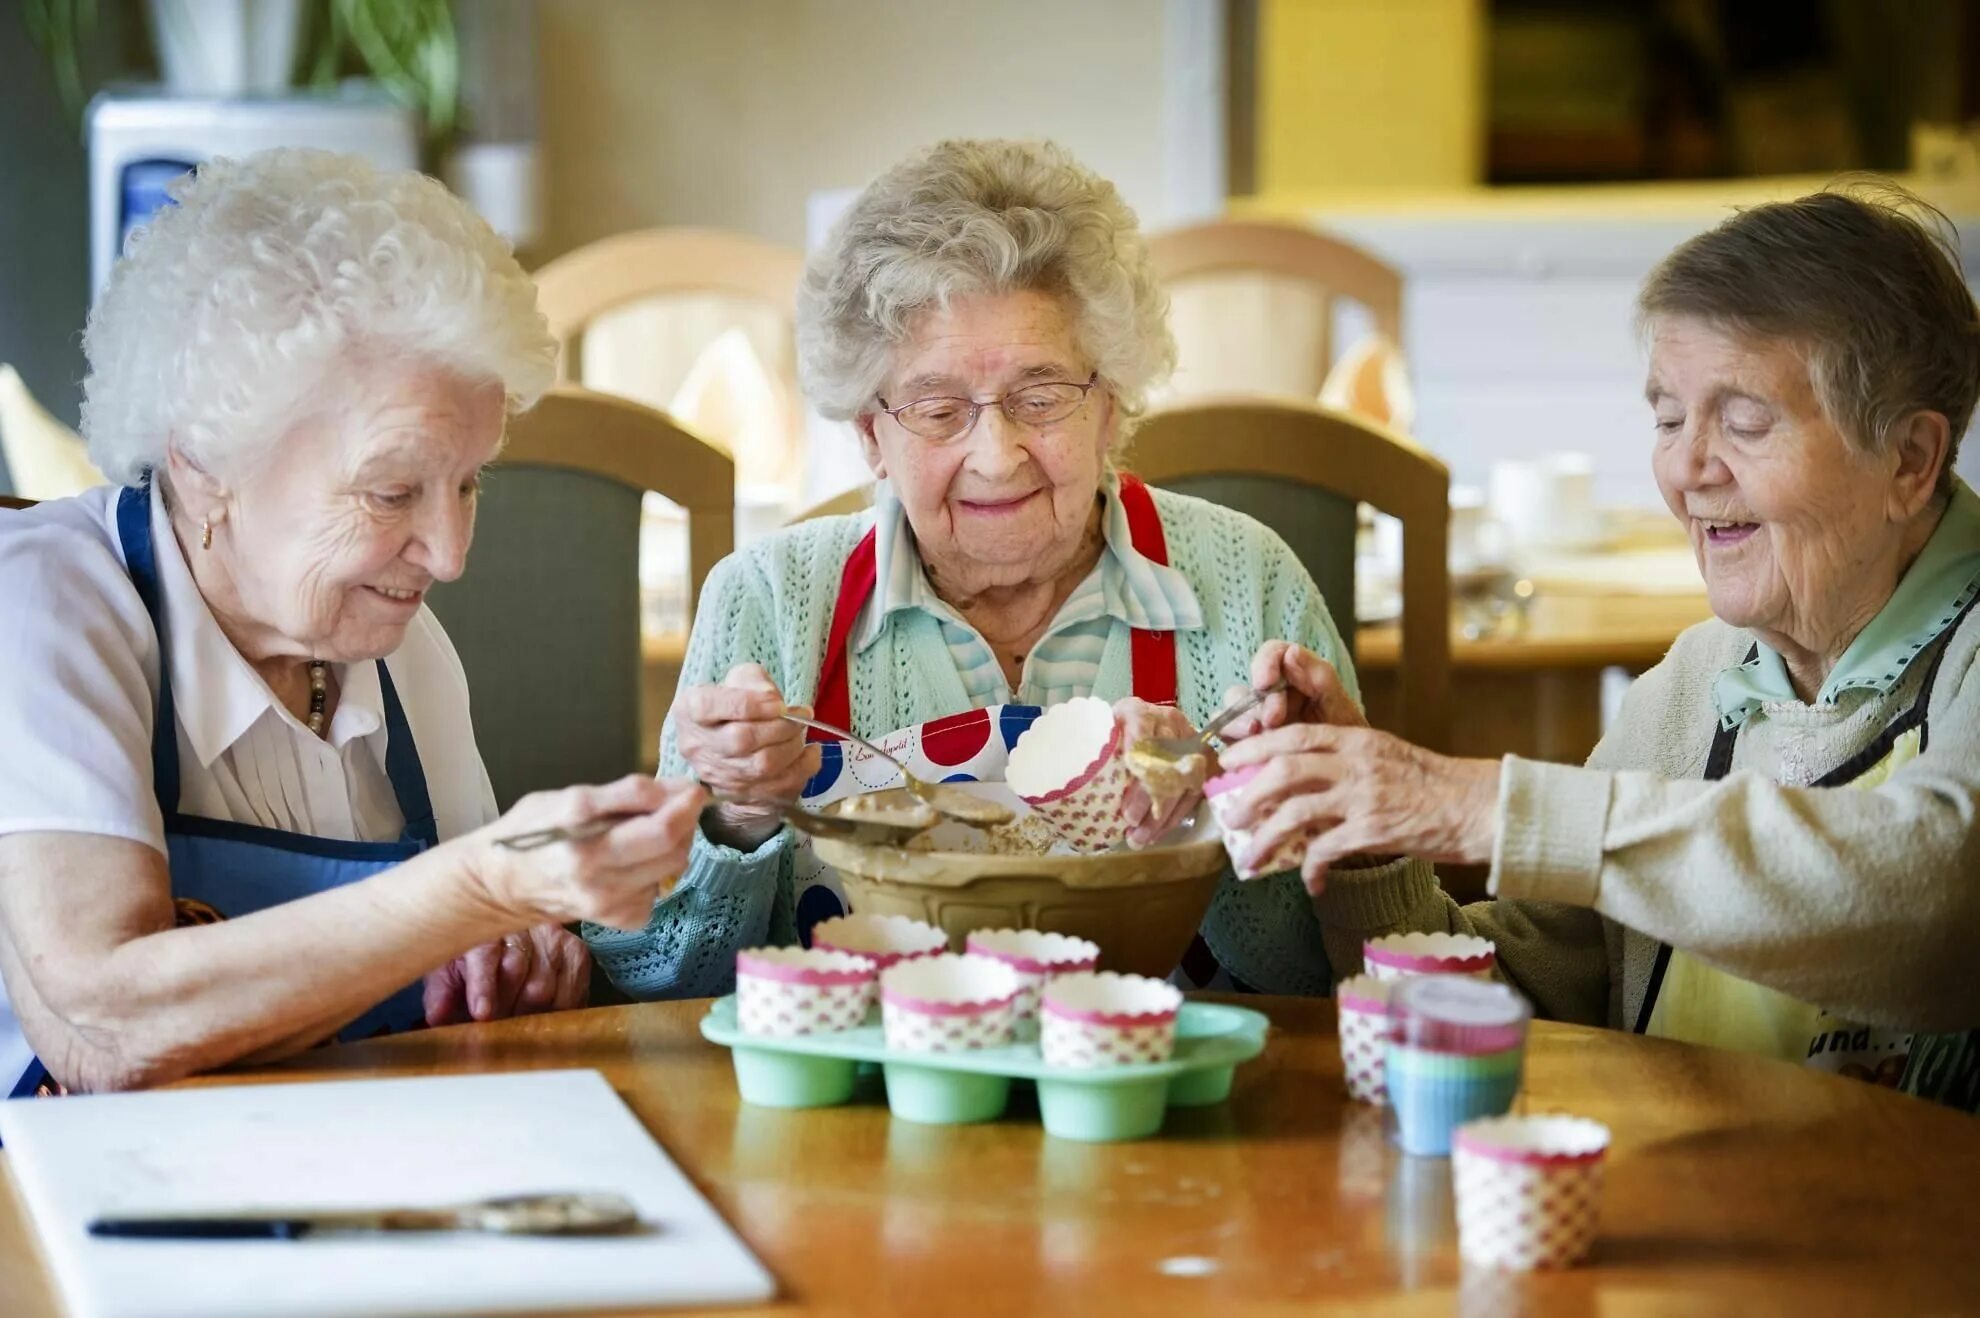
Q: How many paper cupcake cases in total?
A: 10